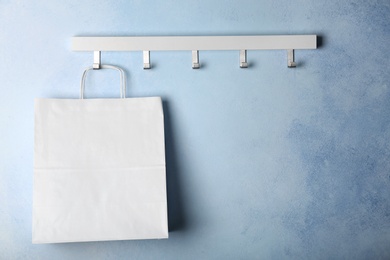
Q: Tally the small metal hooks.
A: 5